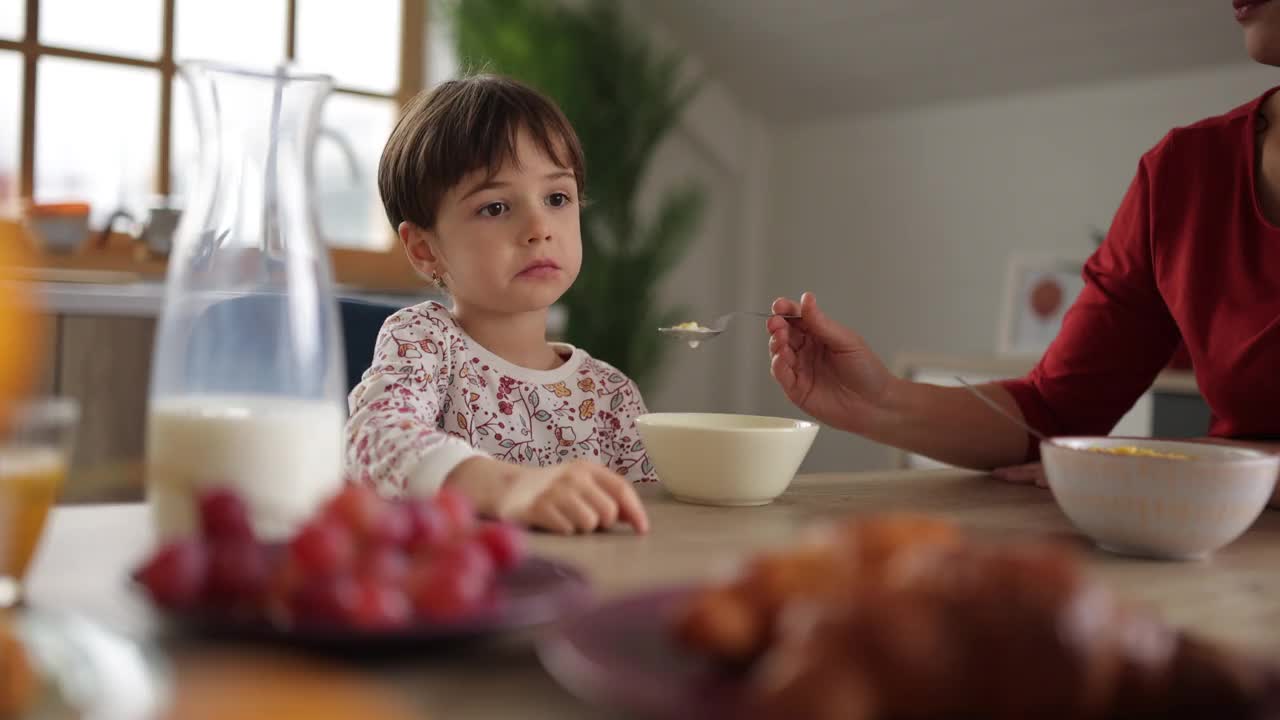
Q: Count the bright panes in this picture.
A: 8